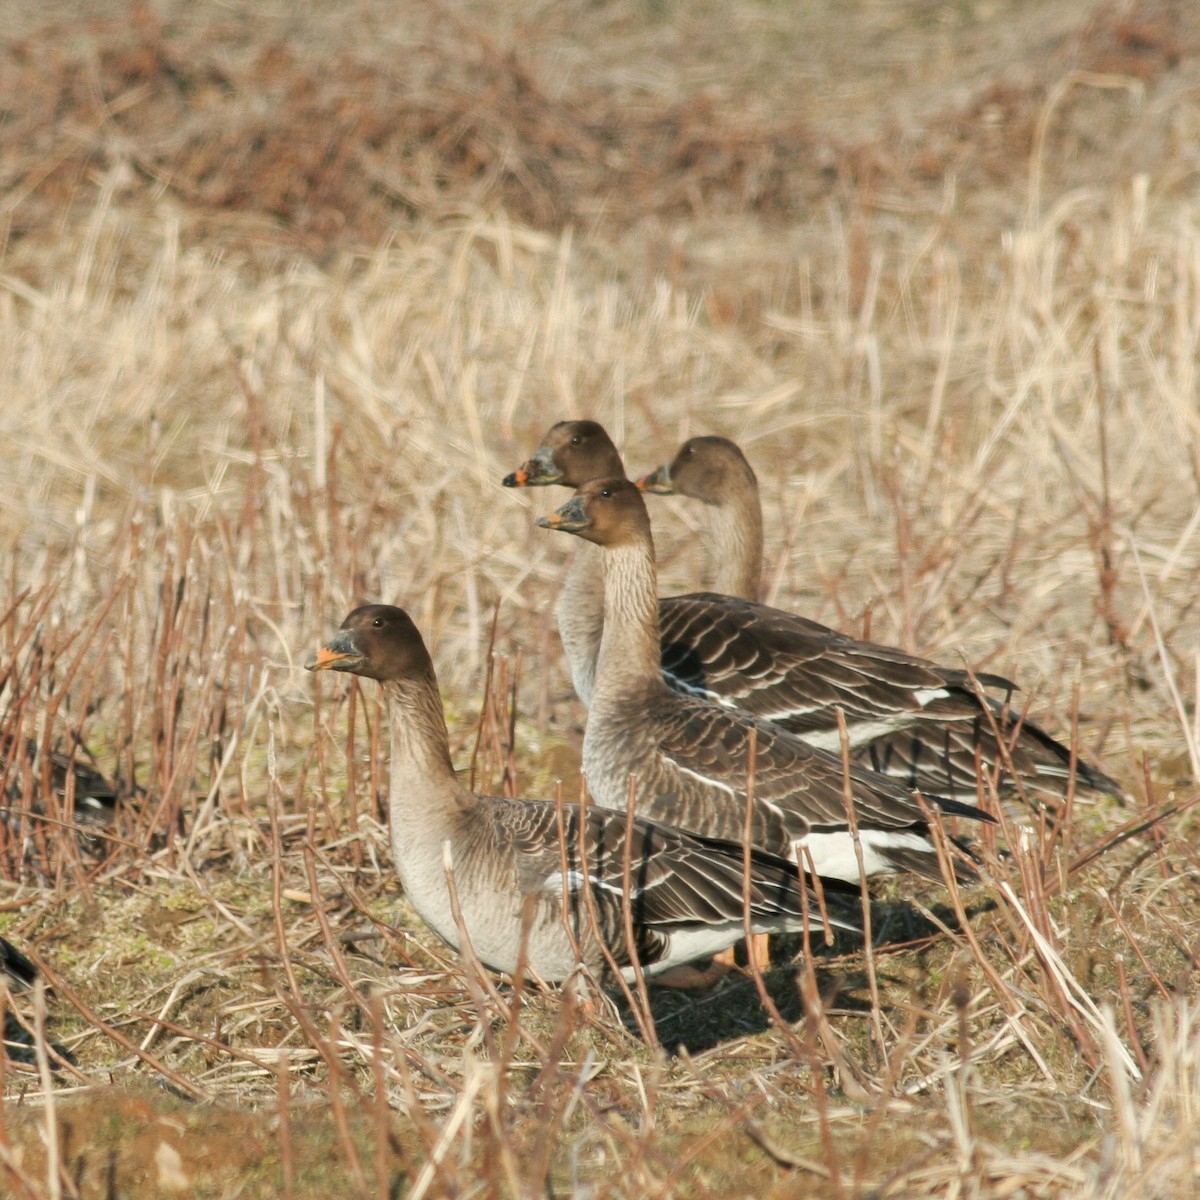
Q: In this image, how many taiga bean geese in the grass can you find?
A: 4